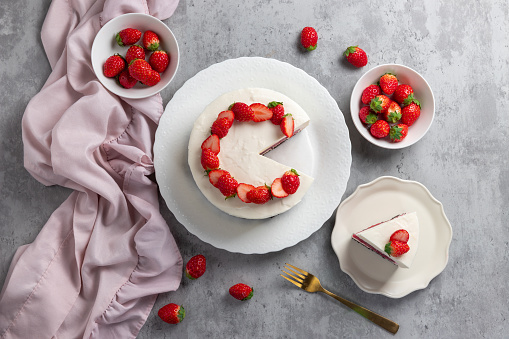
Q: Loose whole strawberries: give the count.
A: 5